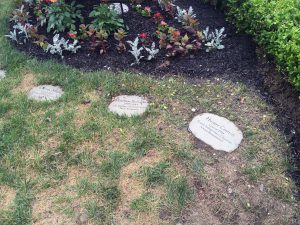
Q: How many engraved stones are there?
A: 3